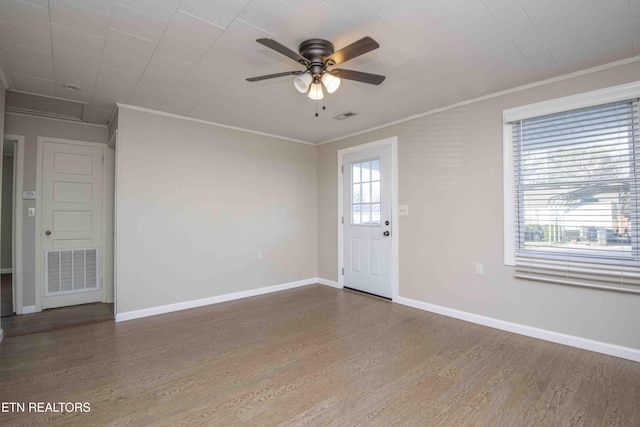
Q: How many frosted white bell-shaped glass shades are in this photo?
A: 3